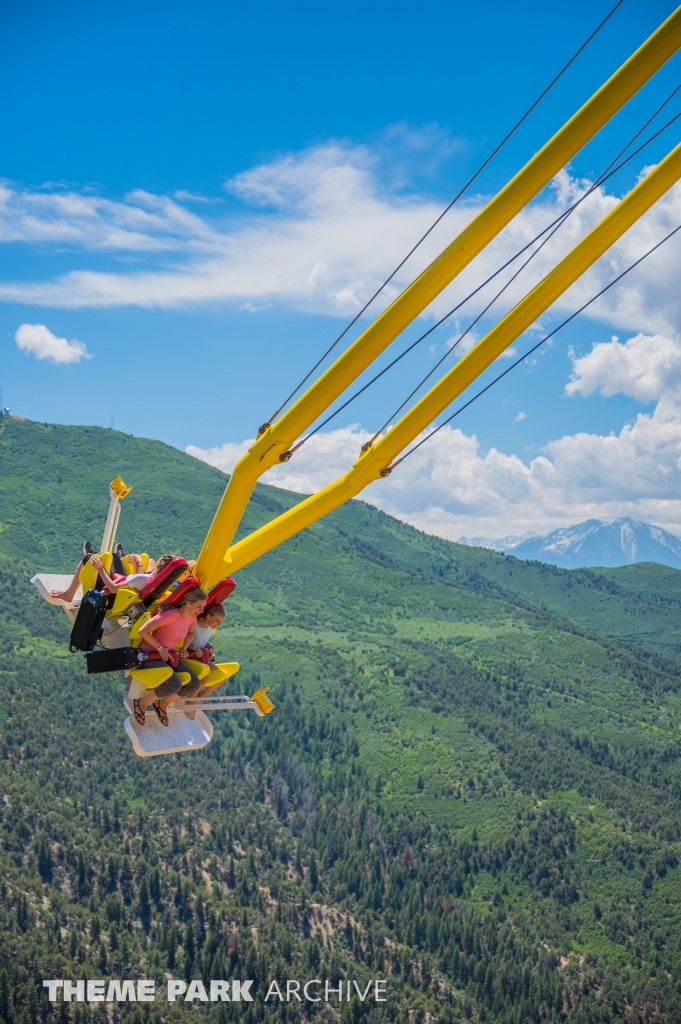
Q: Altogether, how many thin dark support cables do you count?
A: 4